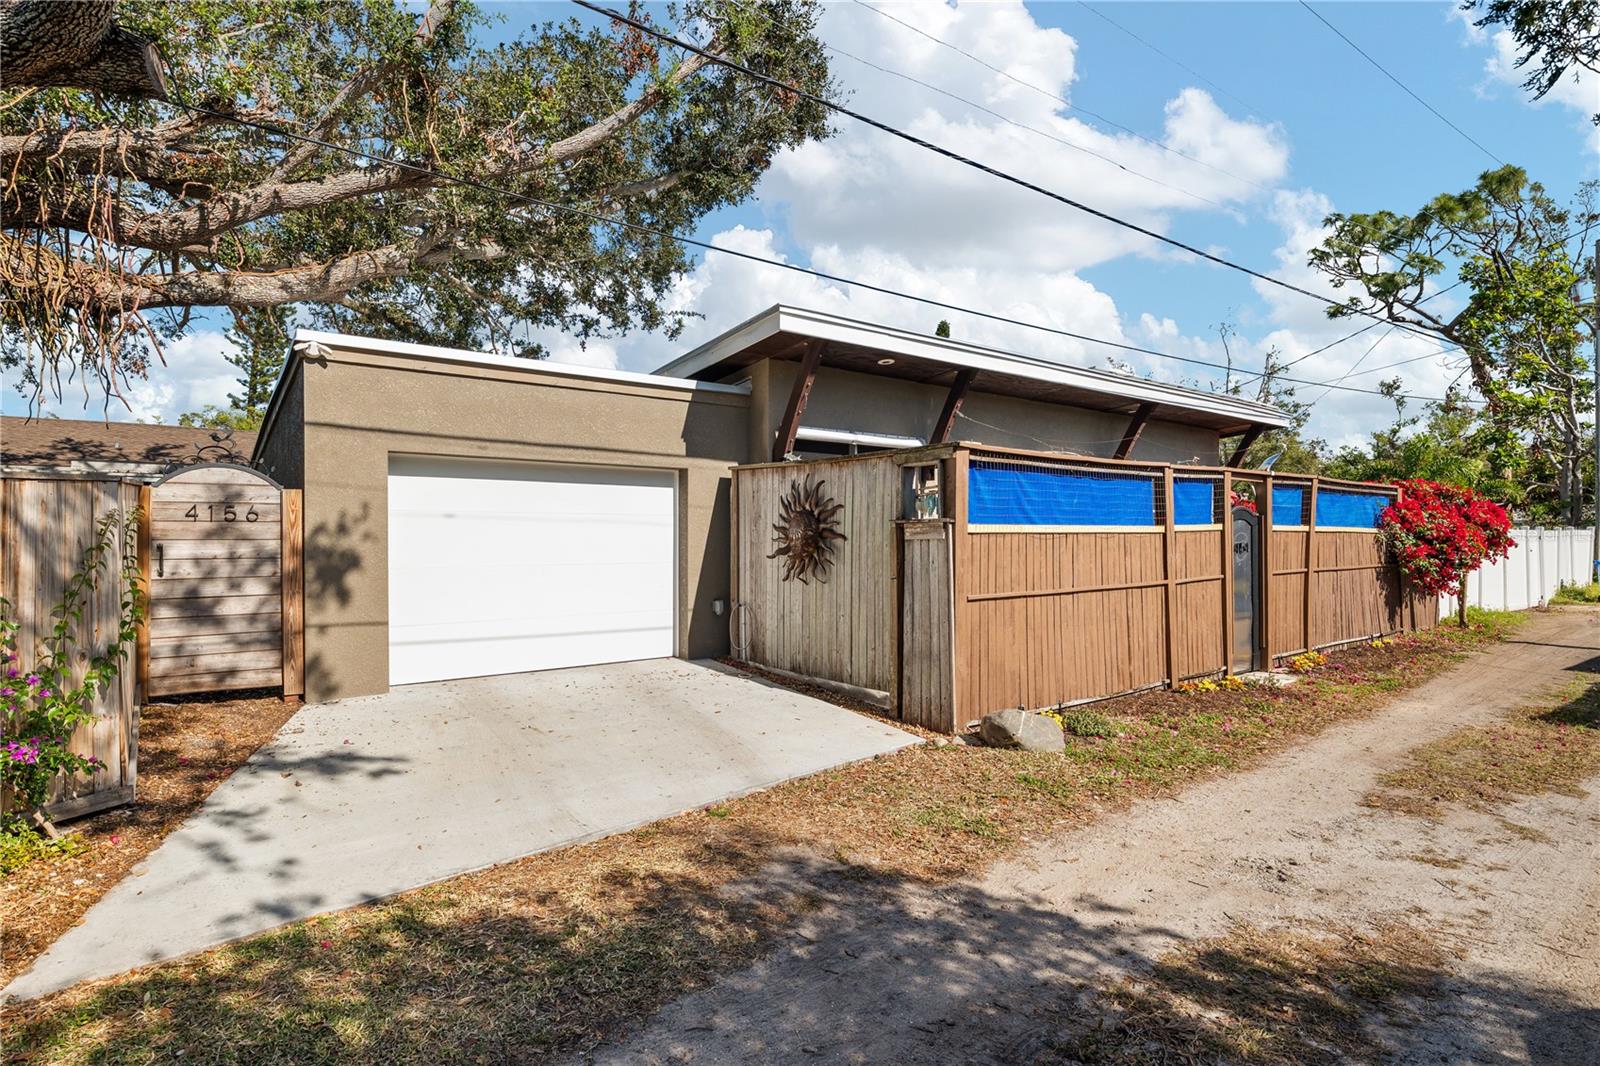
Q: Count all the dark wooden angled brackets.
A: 4